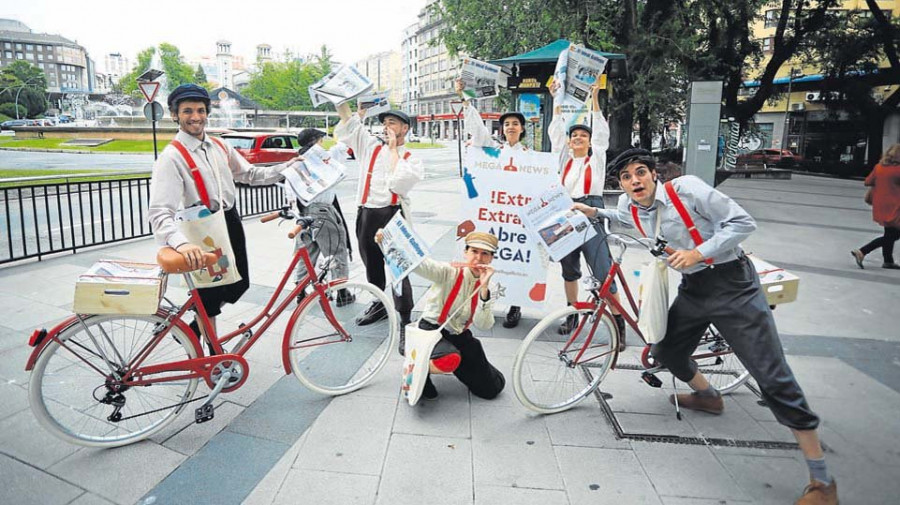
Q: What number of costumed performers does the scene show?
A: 7